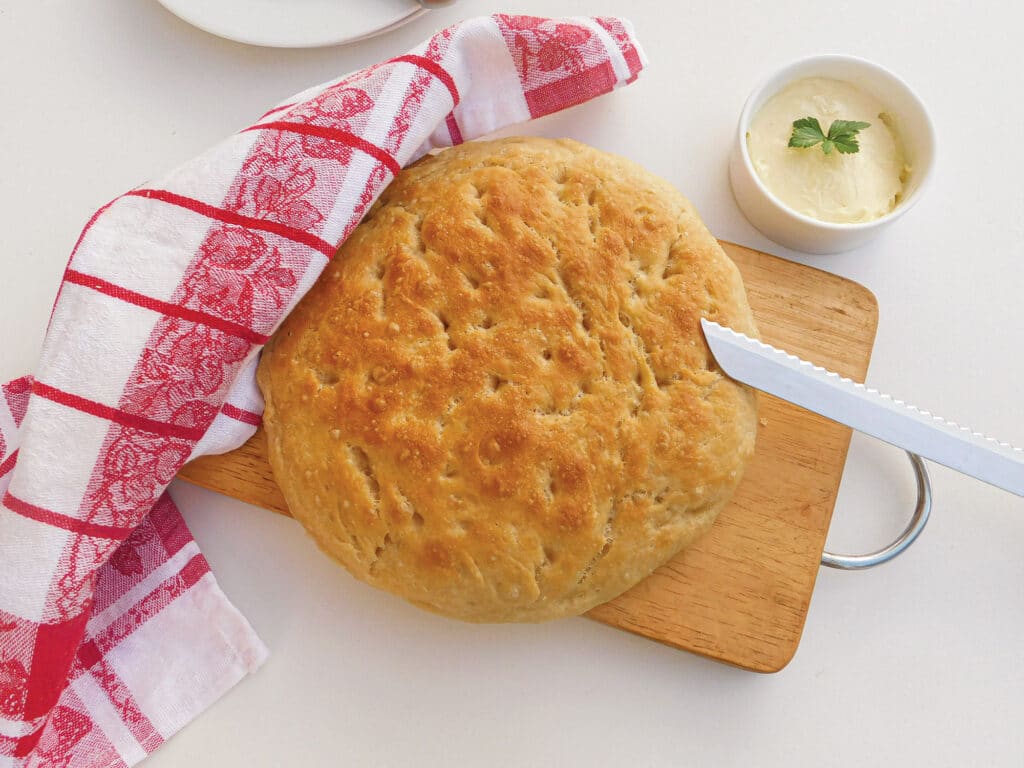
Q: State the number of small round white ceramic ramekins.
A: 1